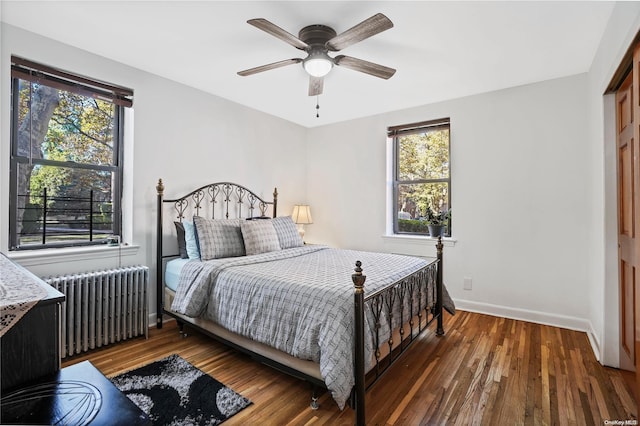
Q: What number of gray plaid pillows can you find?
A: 3